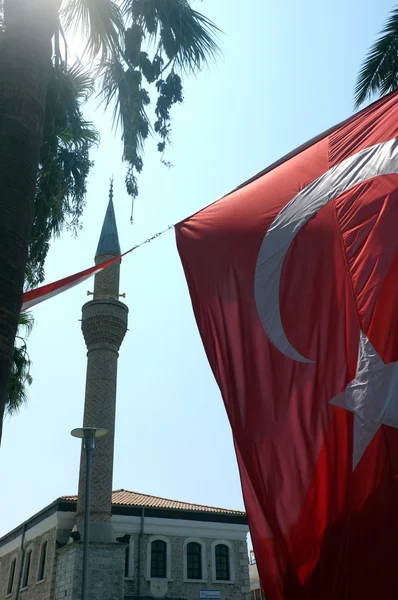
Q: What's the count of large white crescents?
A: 1